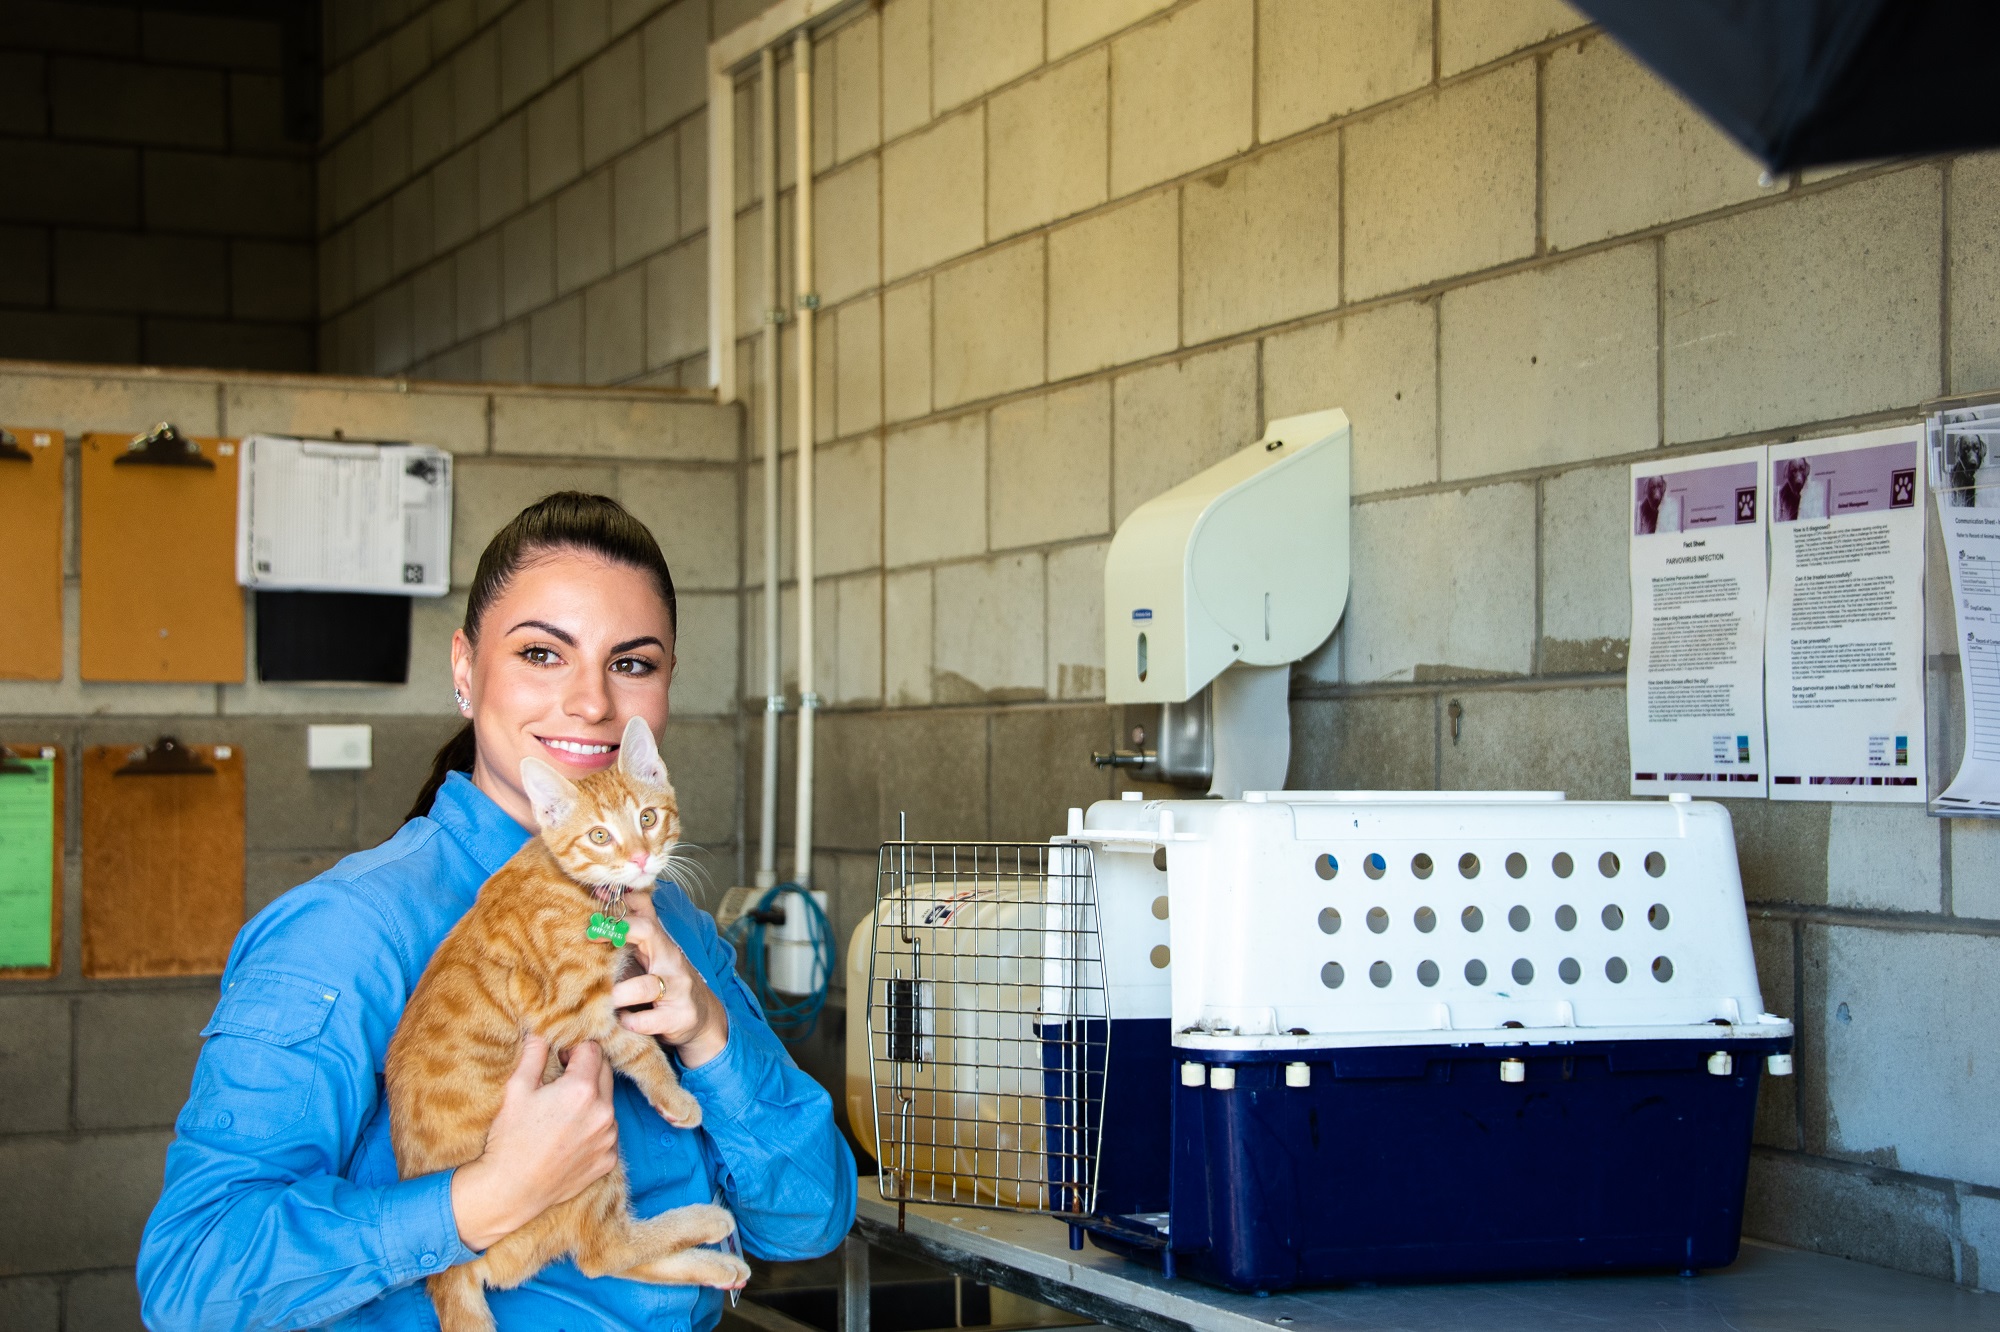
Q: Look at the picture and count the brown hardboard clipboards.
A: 4